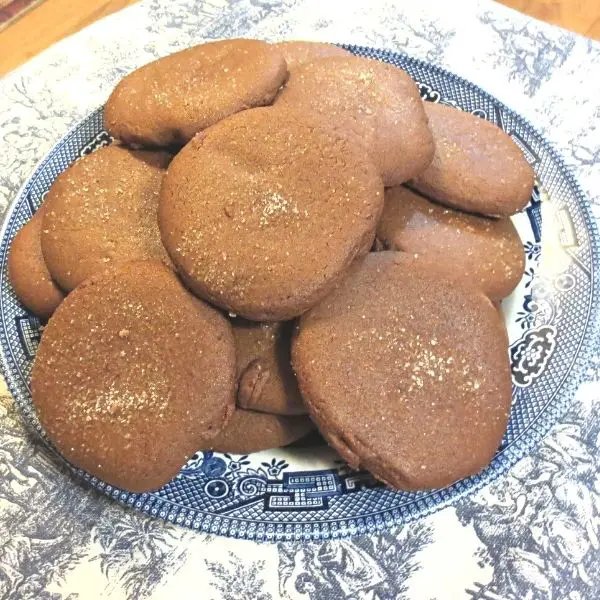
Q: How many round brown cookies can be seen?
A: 12